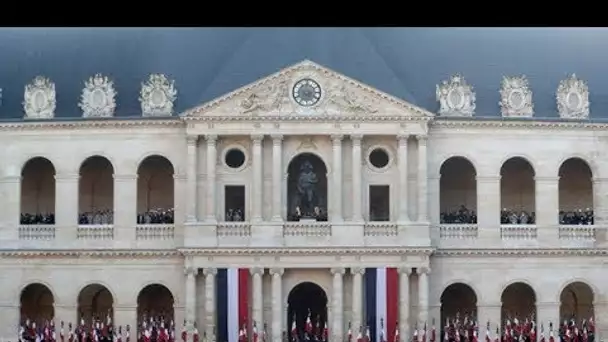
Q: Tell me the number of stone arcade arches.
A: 14